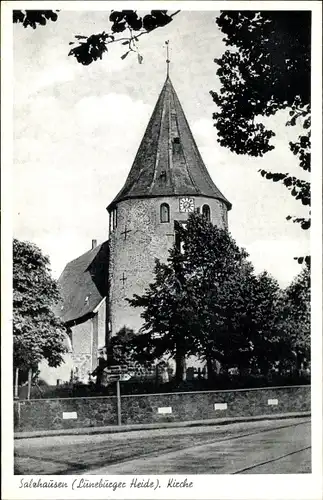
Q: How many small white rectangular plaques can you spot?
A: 4